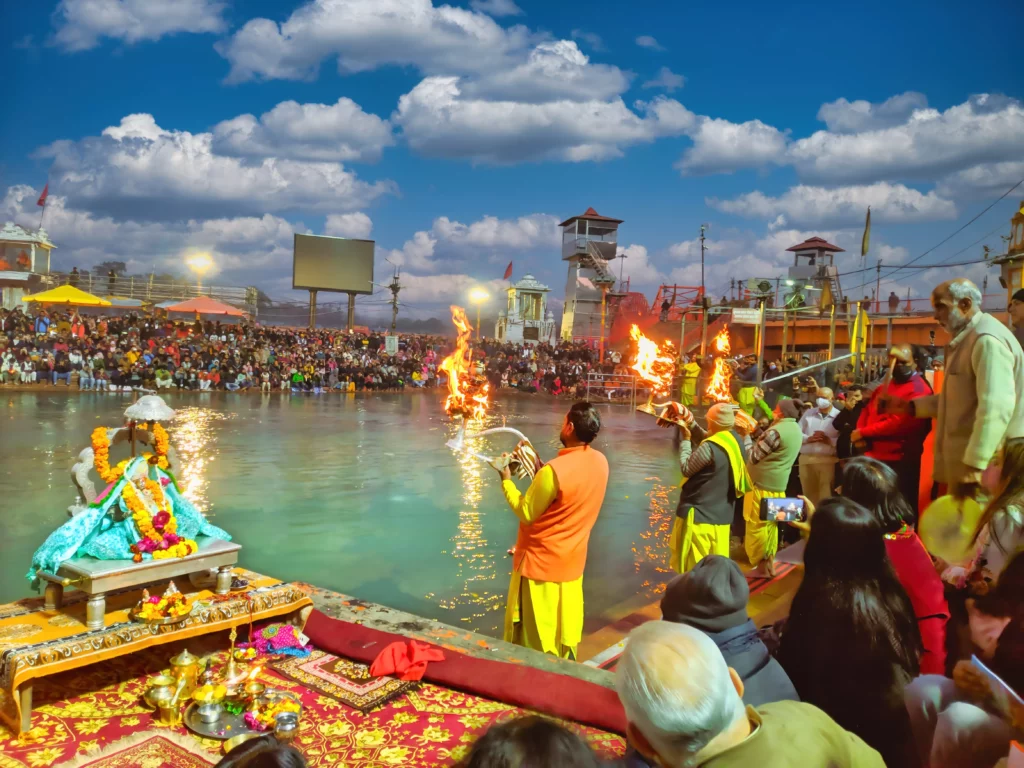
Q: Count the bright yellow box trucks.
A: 0